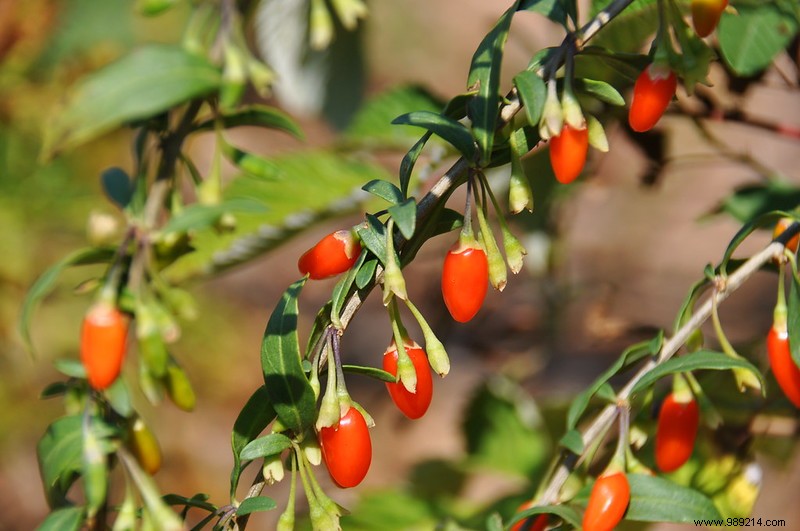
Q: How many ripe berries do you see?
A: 13